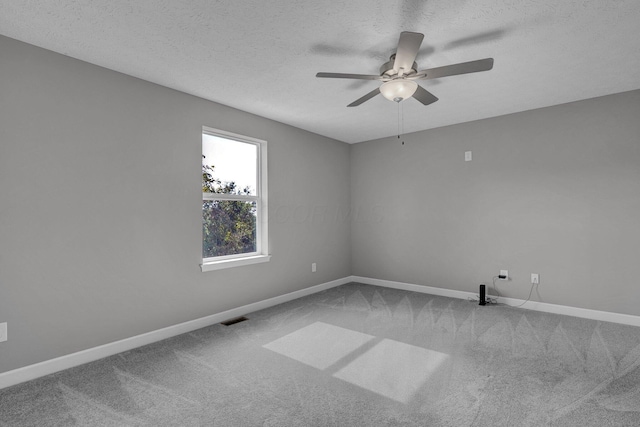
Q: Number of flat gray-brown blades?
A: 5